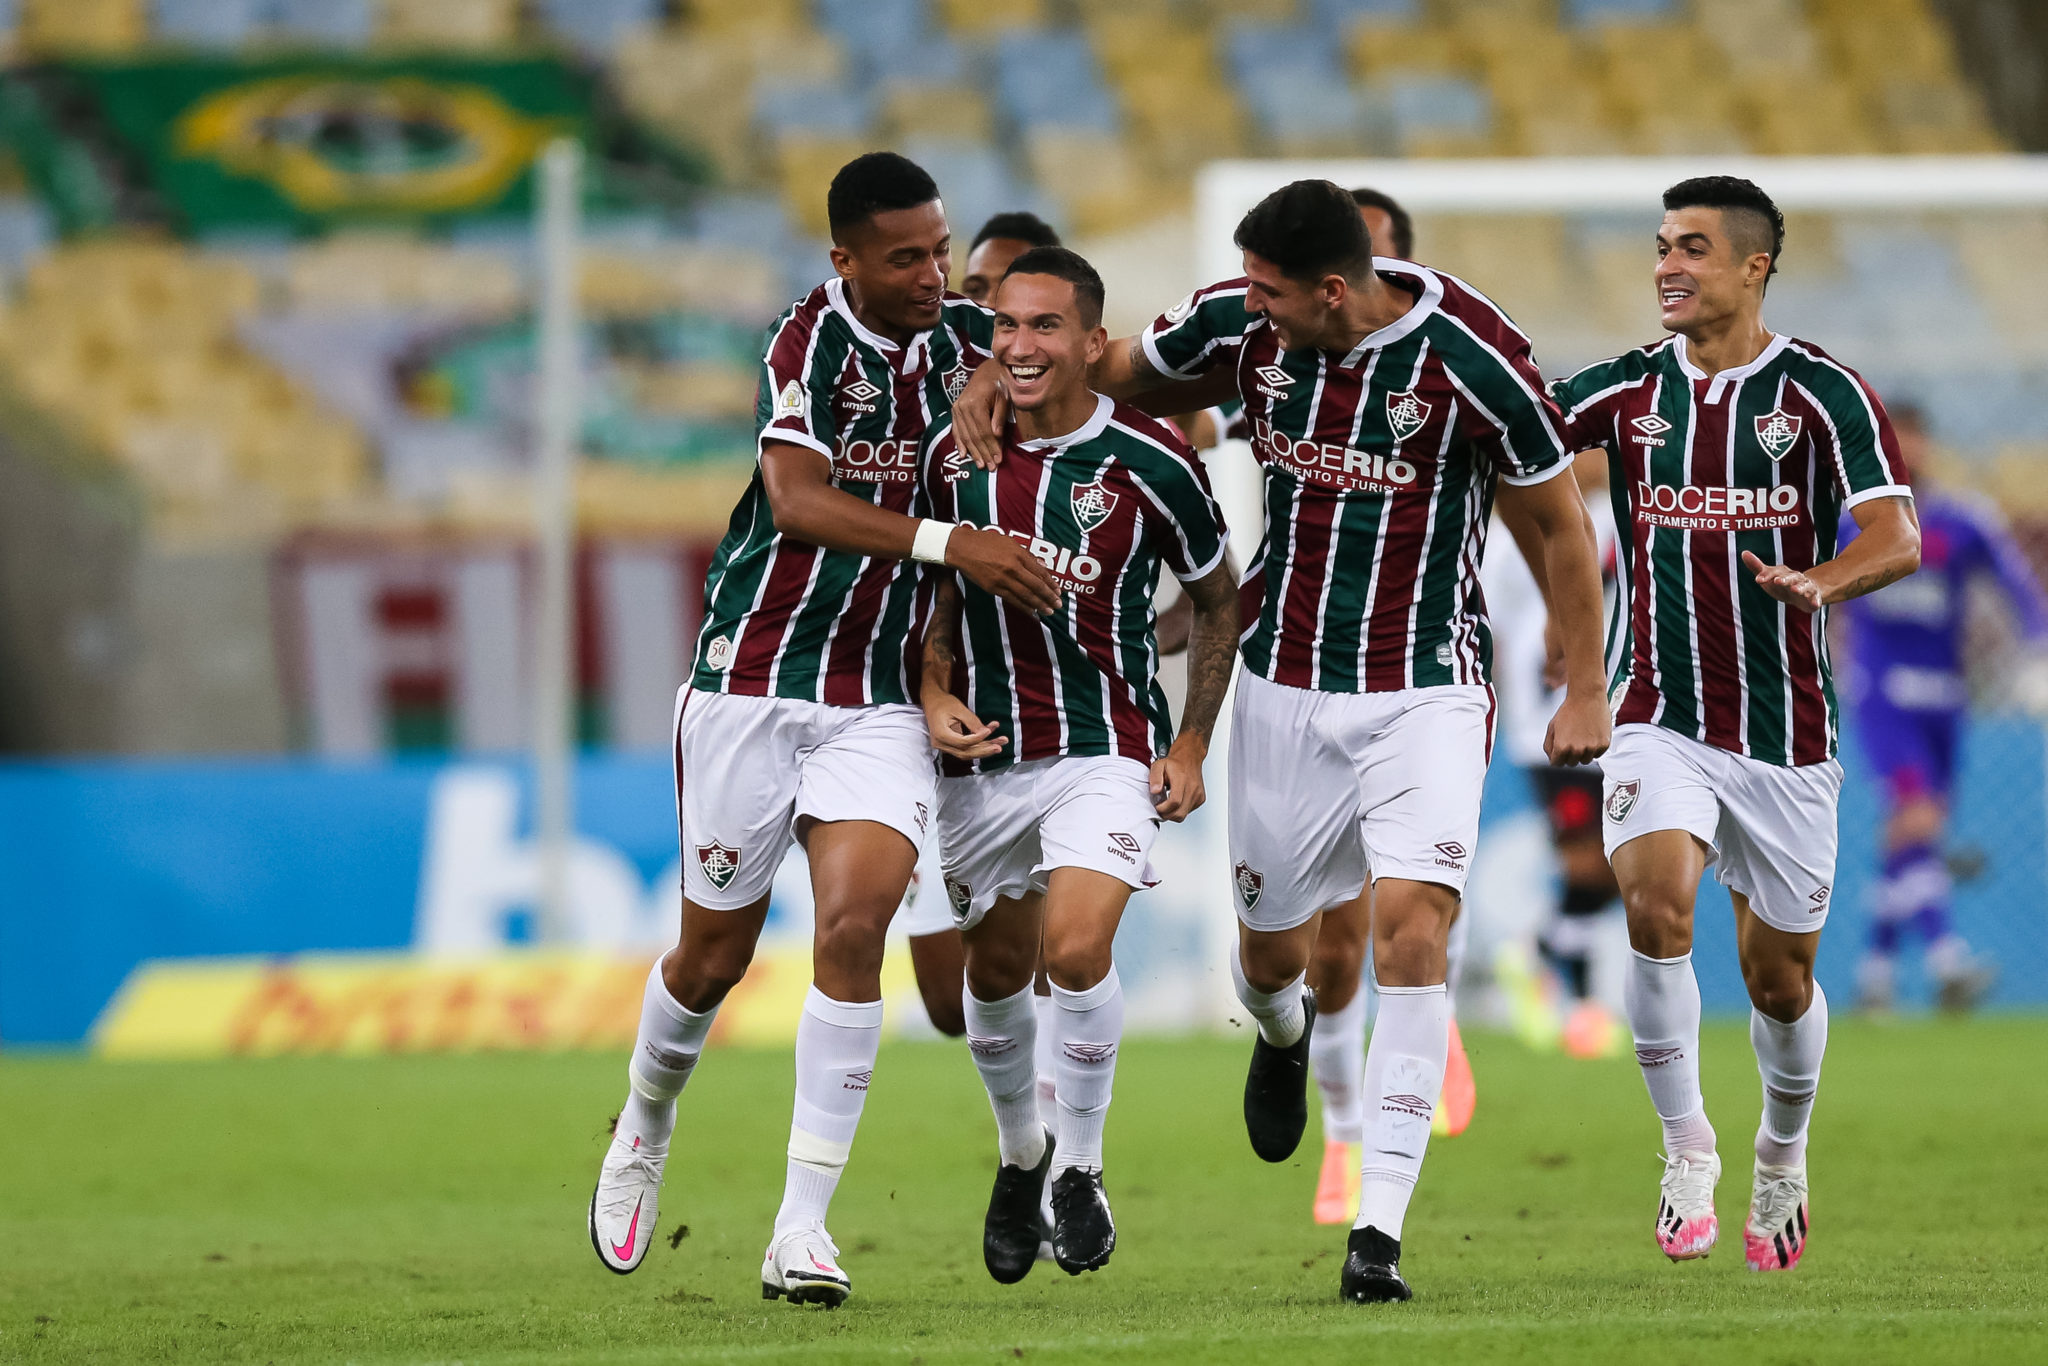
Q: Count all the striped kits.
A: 4